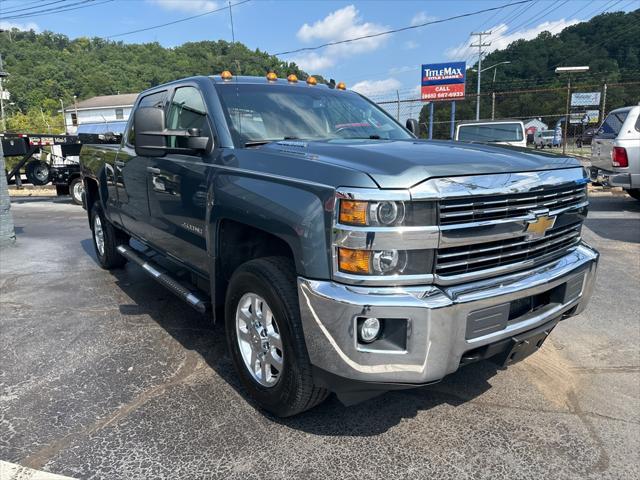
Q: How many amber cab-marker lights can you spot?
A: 5